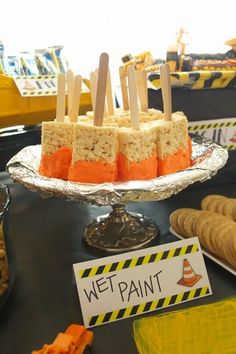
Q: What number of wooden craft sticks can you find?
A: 11